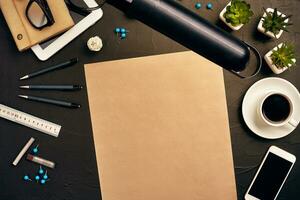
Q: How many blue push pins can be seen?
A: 11